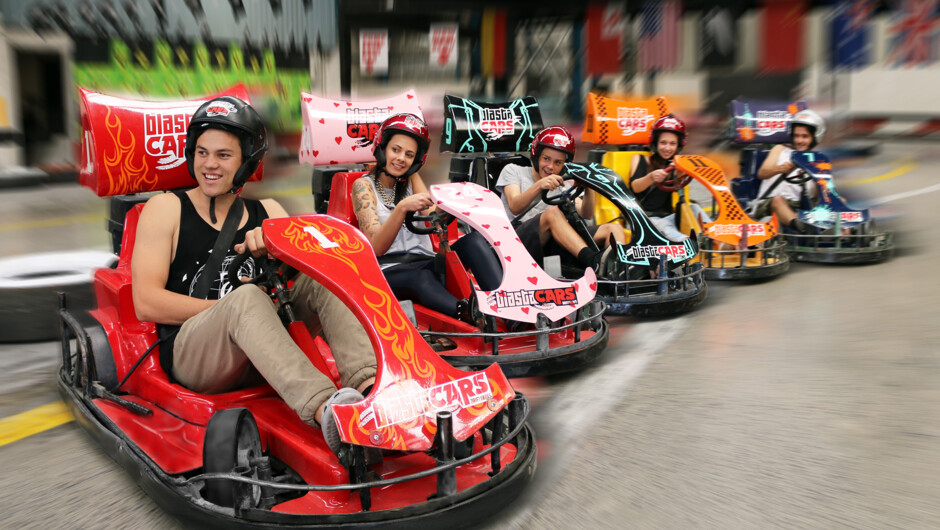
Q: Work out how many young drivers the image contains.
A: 5